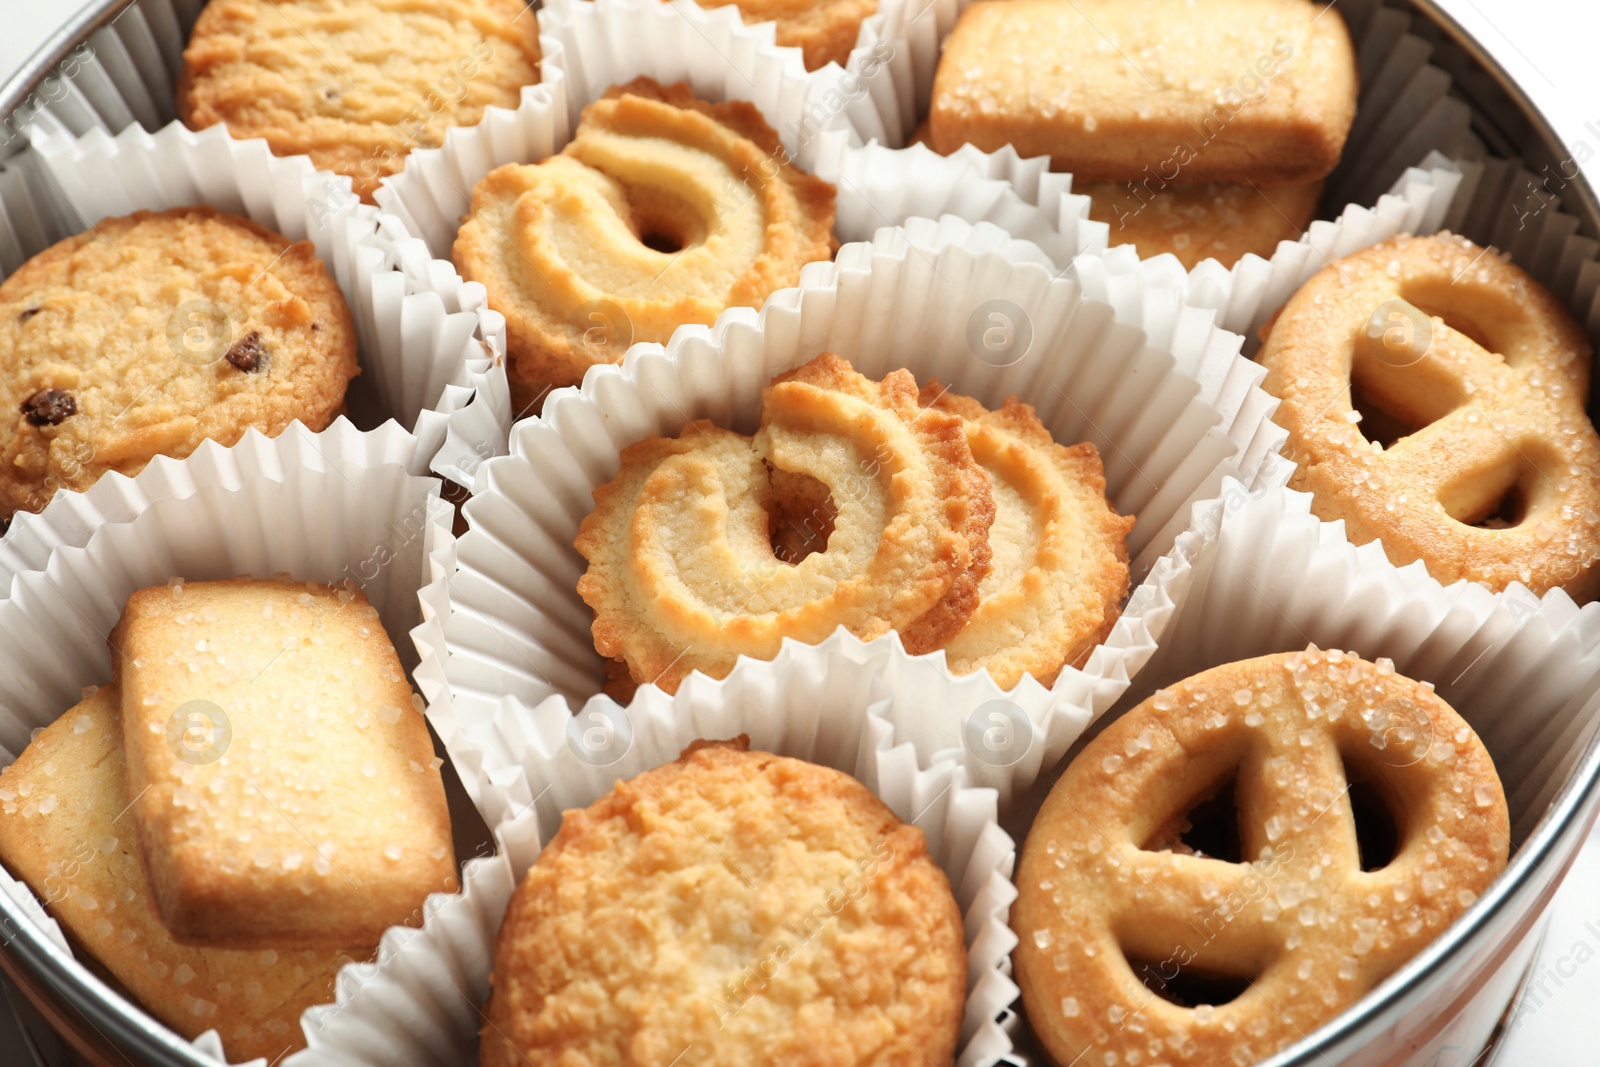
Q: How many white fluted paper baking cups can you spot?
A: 10